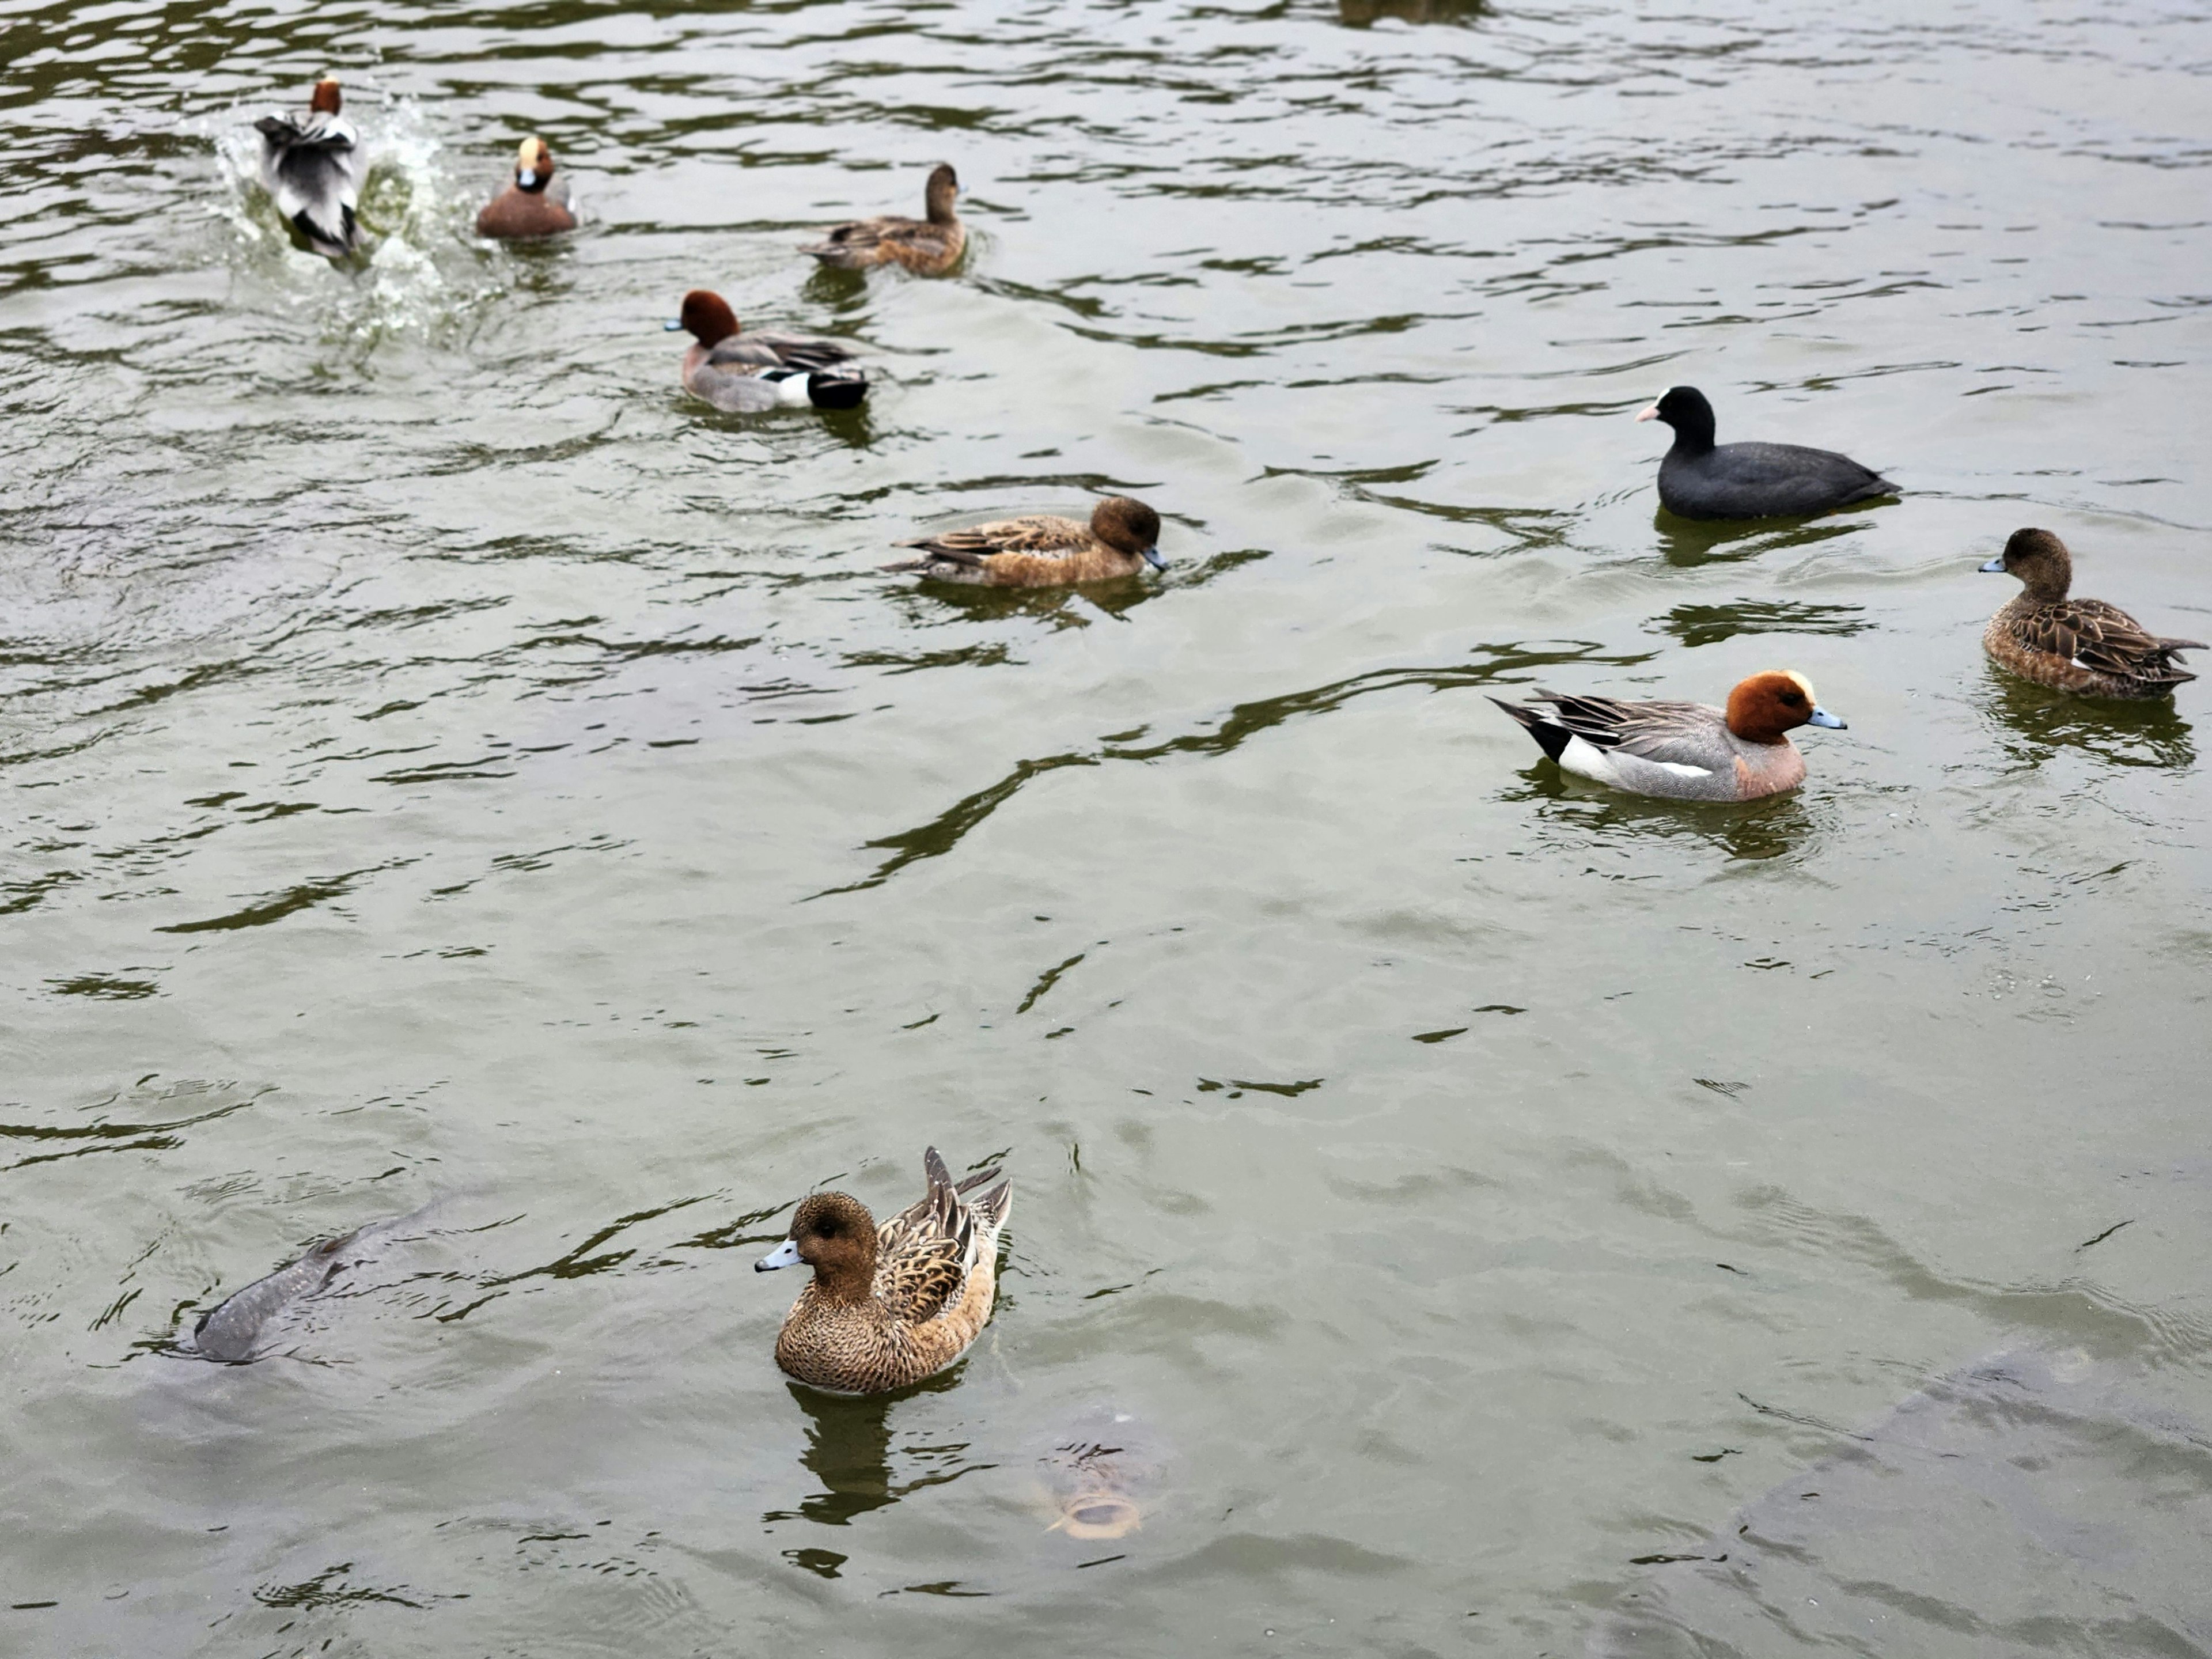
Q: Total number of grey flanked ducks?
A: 4